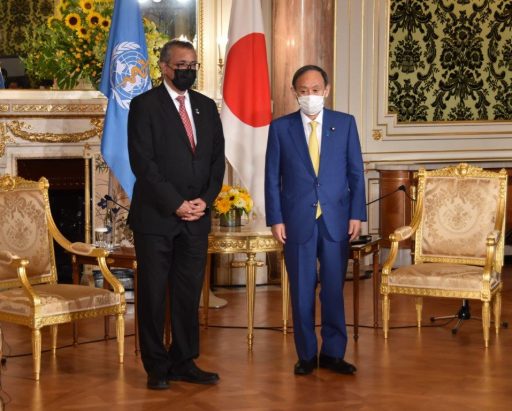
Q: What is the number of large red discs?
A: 1